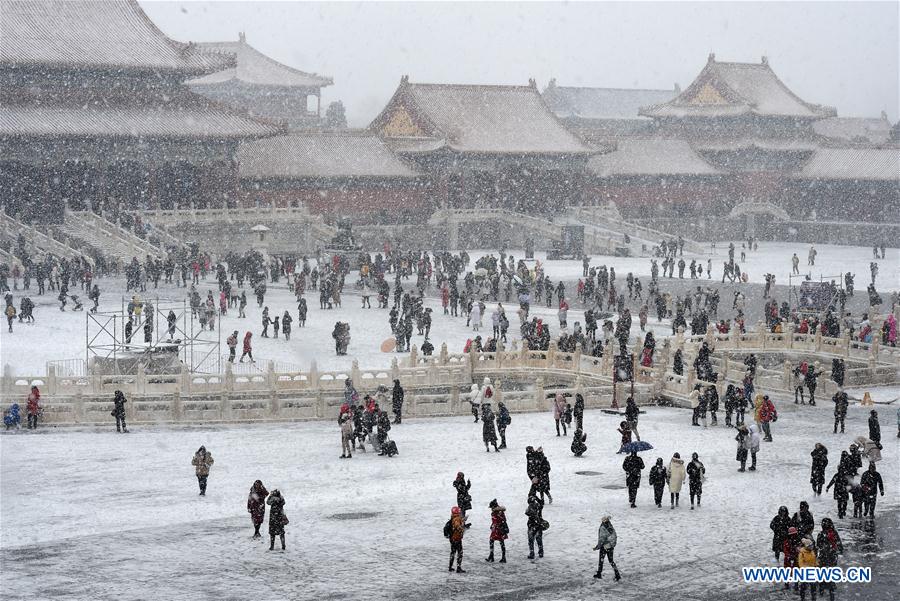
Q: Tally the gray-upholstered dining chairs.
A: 0